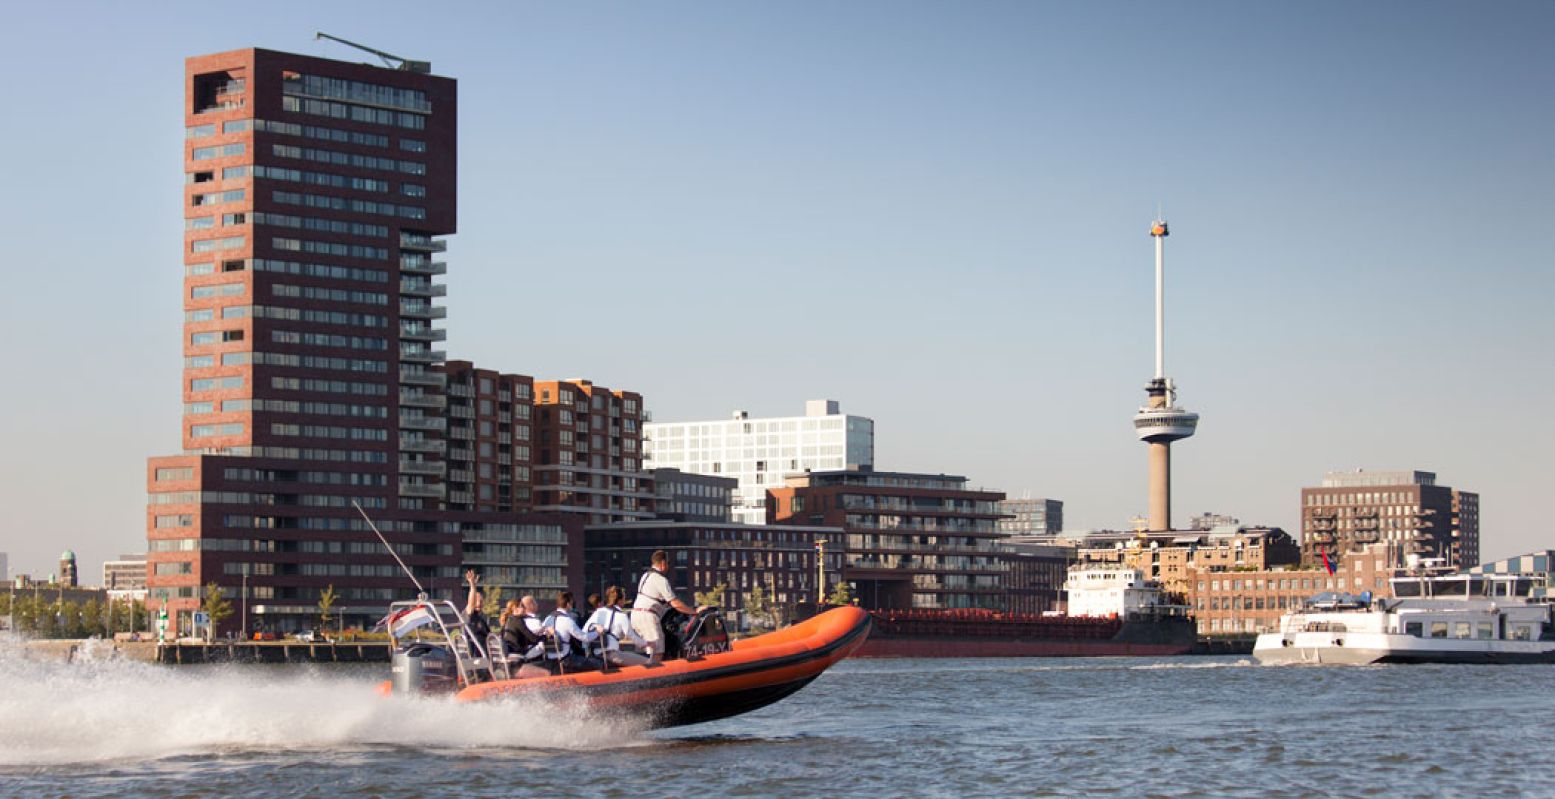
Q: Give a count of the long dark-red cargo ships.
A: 1